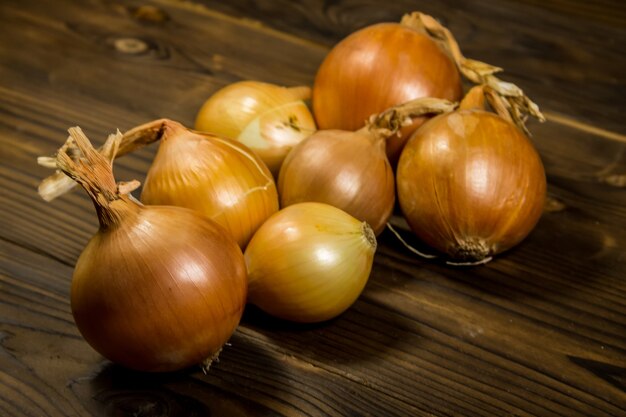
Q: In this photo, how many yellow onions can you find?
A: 7